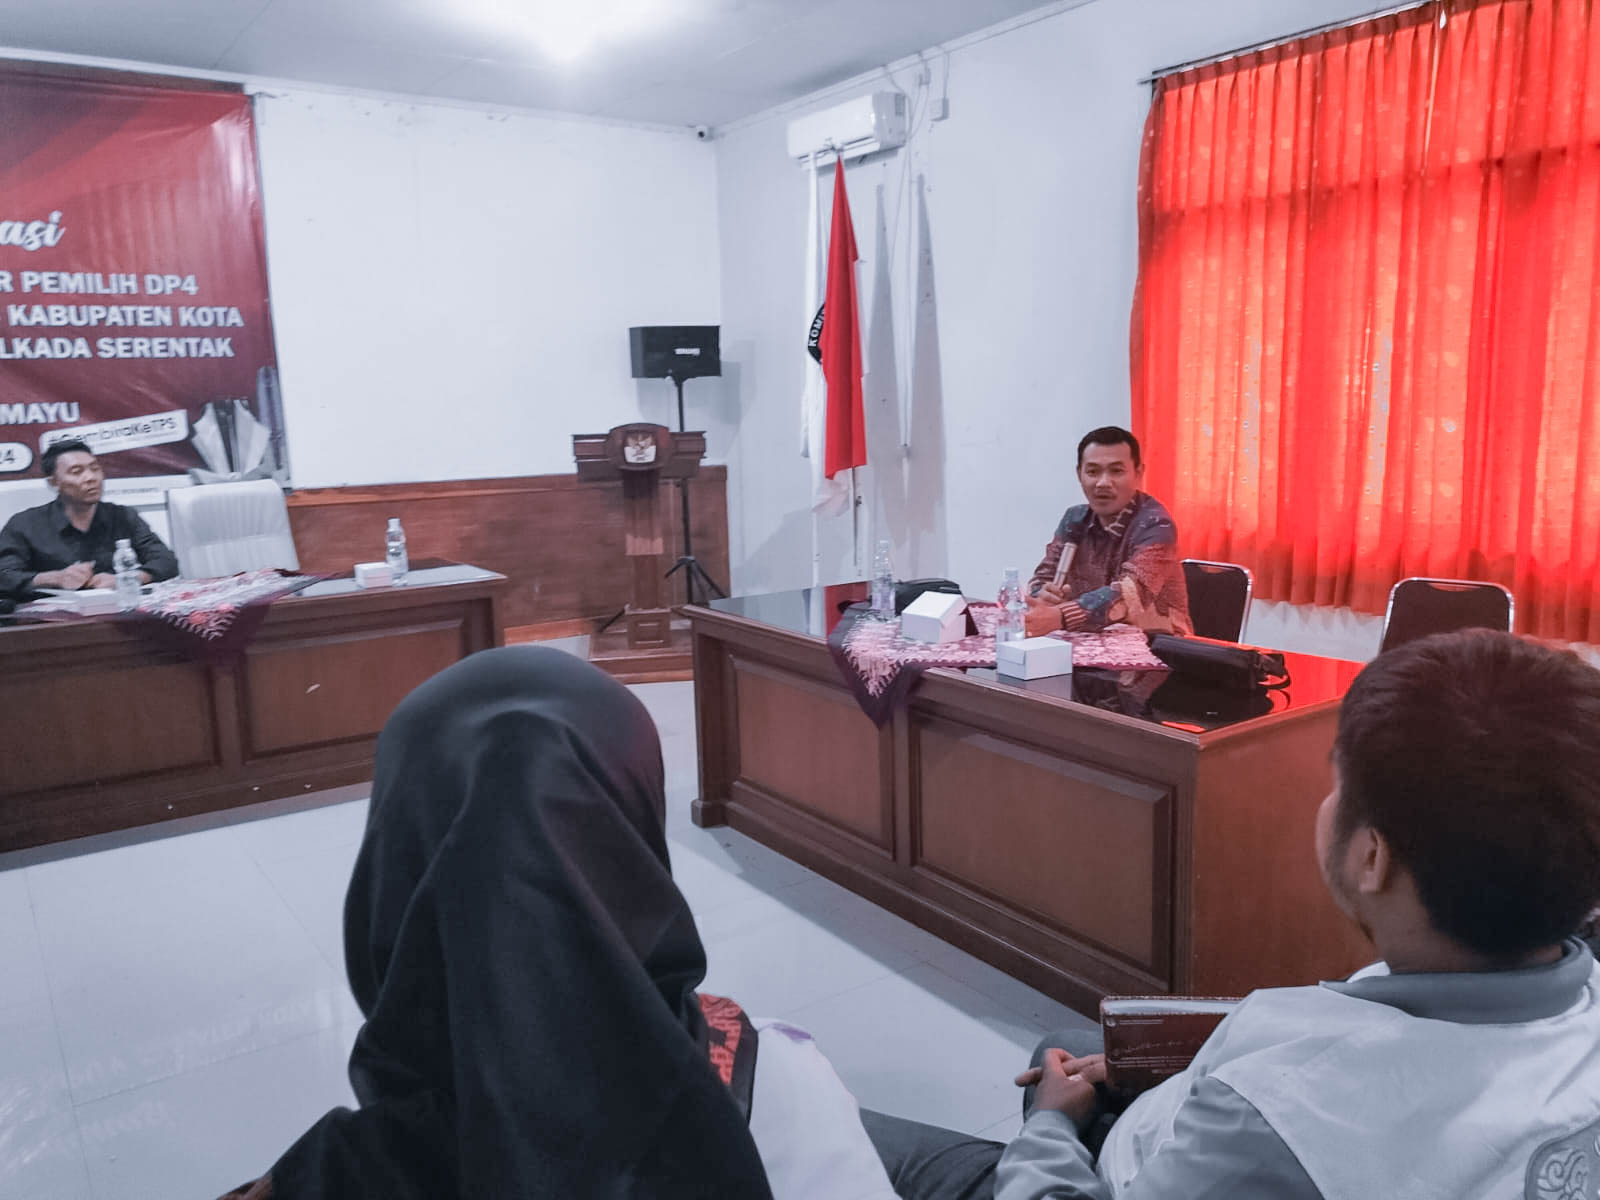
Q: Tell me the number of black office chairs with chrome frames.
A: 2